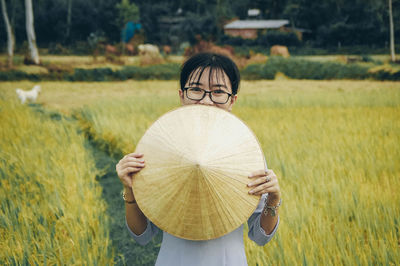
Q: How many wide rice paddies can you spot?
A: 2